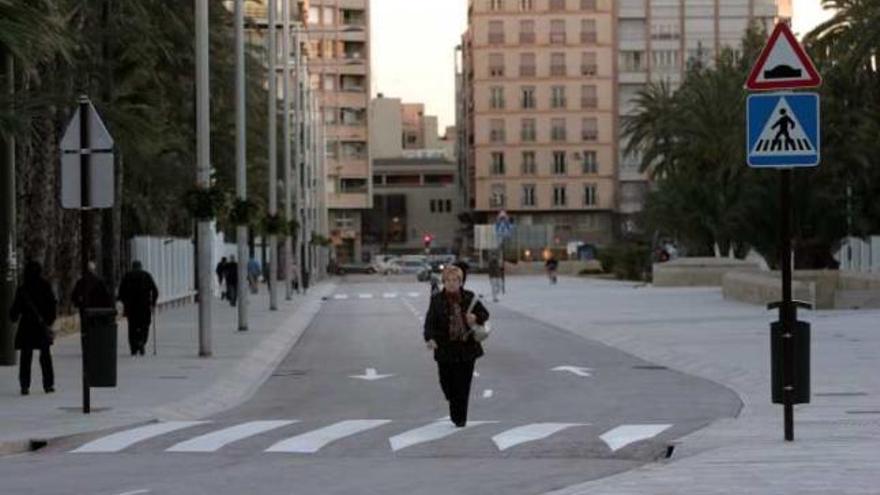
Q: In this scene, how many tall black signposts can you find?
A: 2